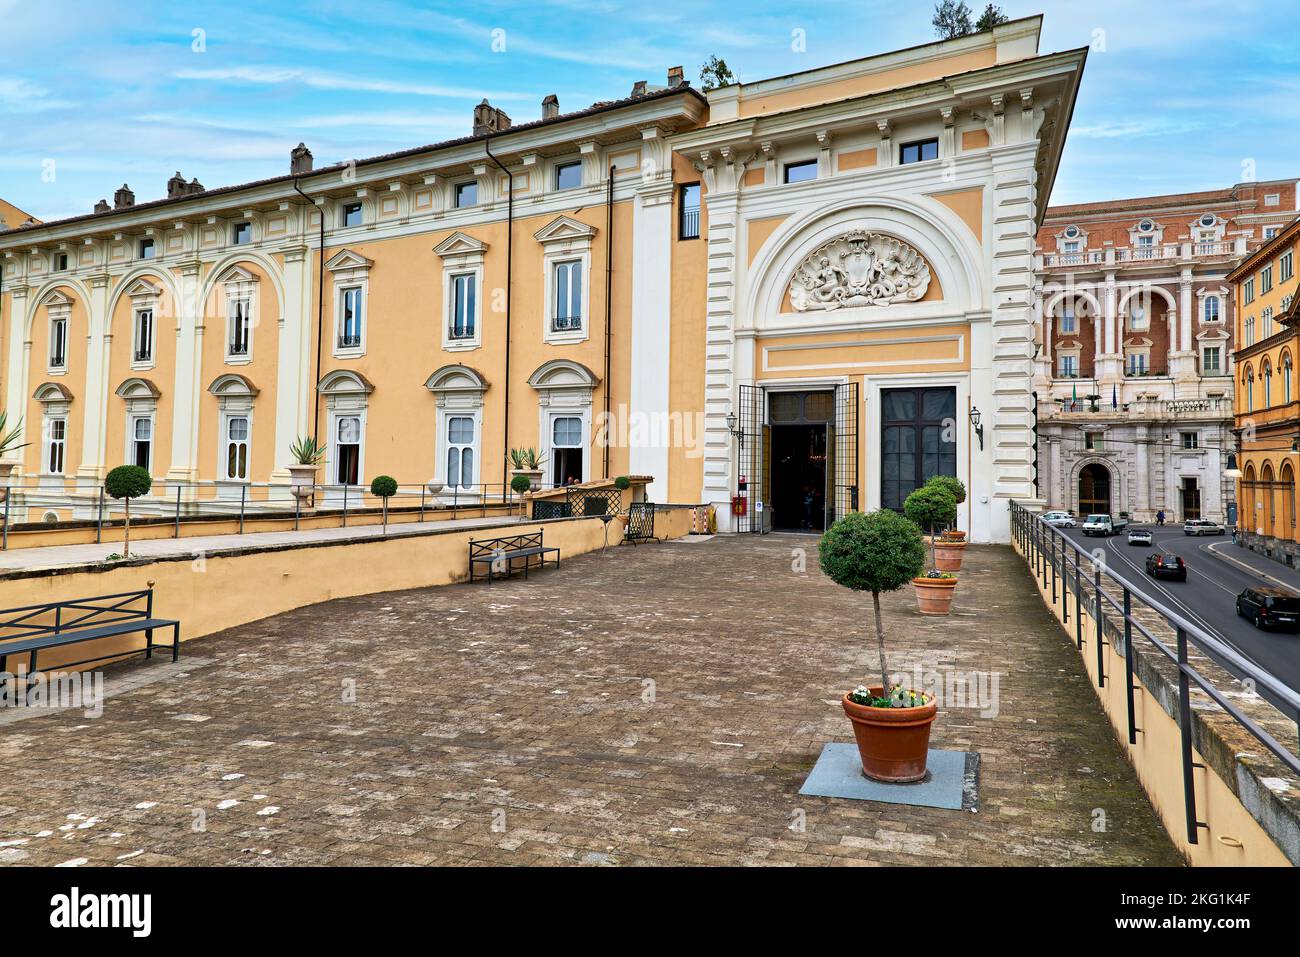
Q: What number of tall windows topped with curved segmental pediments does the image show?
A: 6